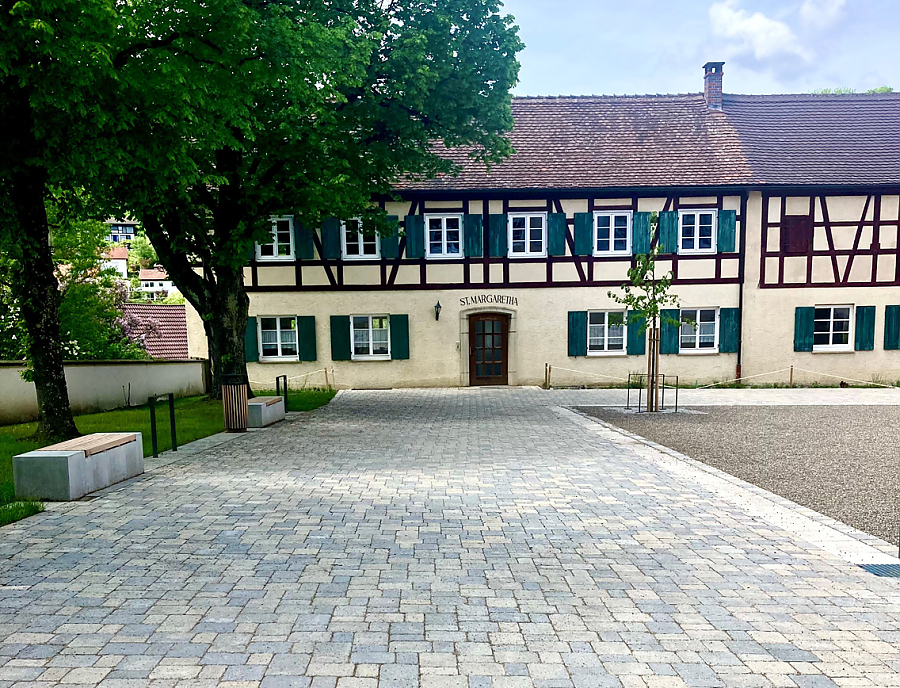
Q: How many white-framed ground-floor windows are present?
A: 5